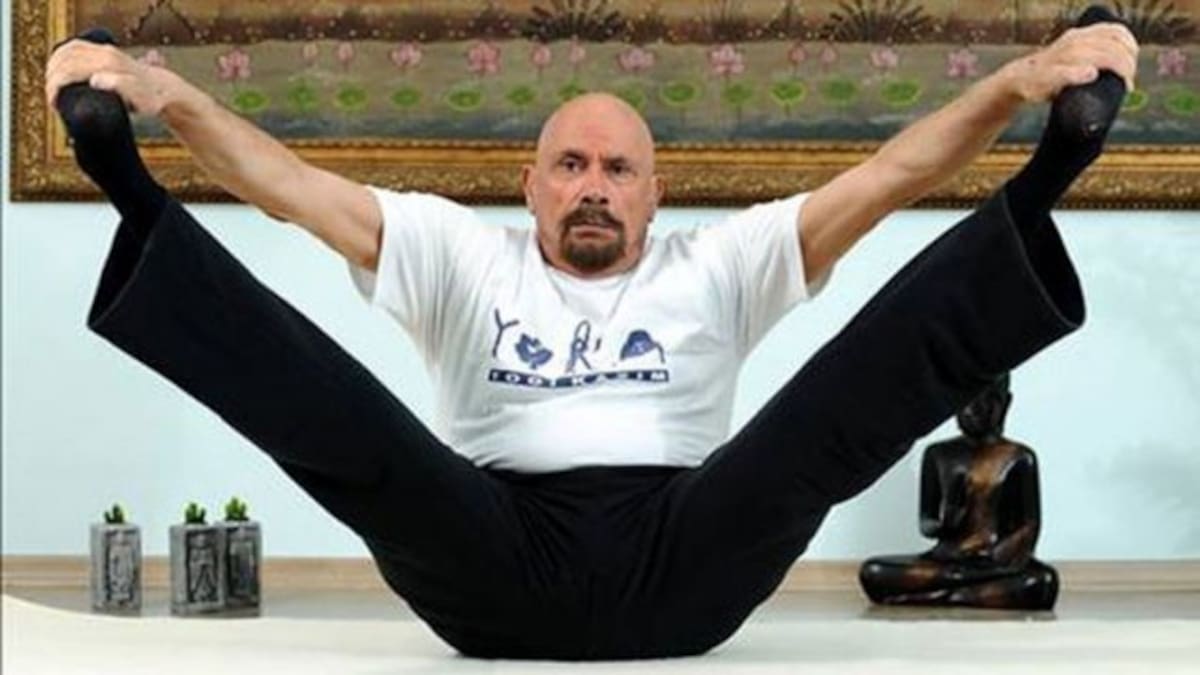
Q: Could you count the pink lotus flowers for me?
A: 15